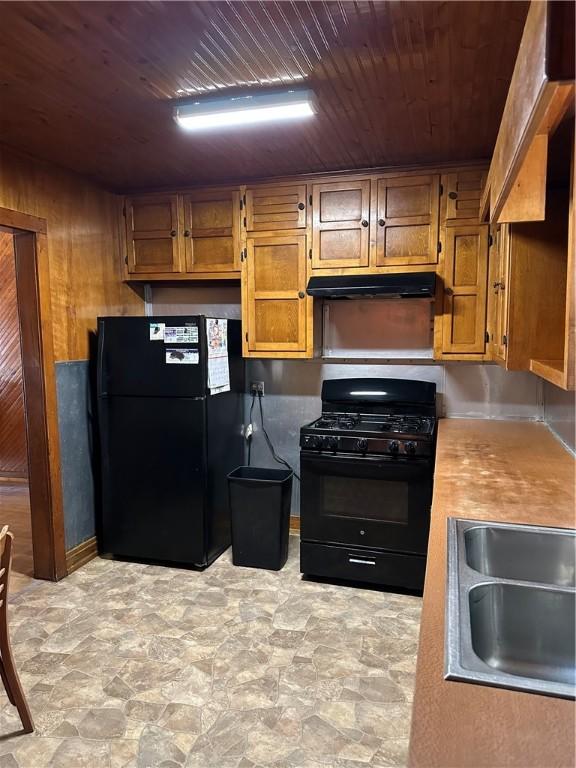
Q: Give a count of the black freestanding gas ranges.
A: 1